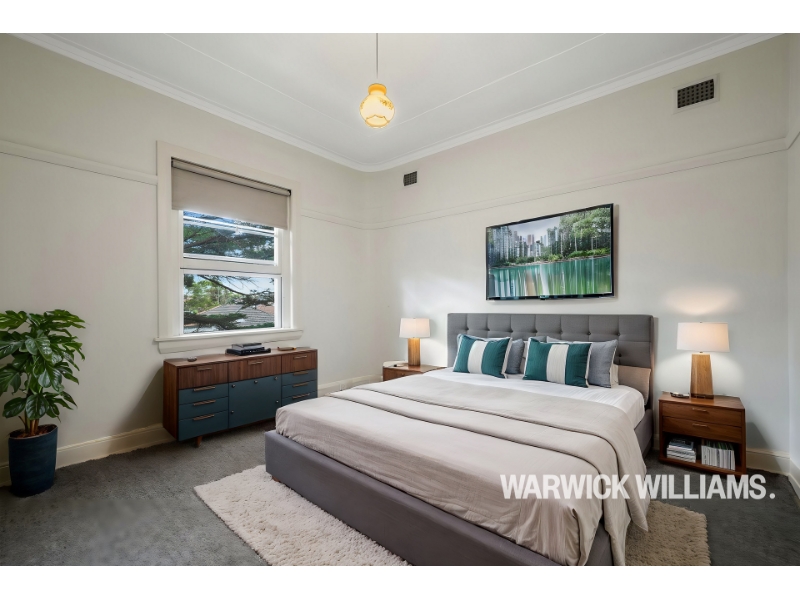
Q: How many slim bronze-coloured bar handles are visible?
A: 11